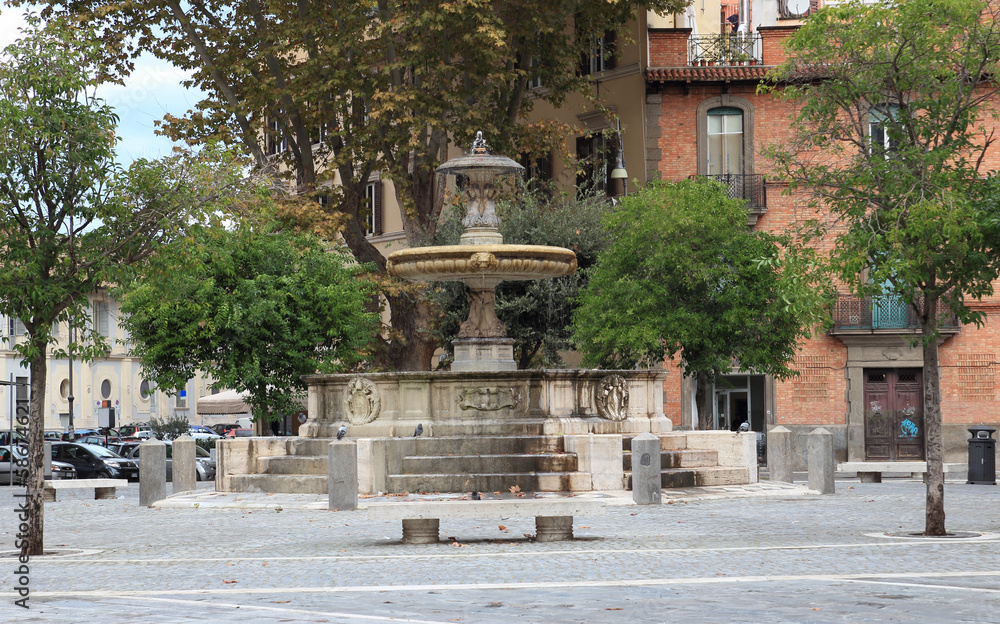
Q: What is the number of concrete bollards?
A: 6